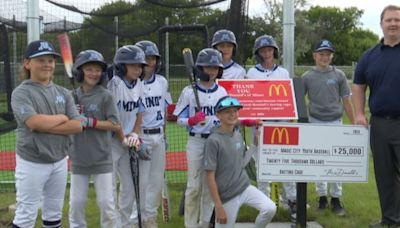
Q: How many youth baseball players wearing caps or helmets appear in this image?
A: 9